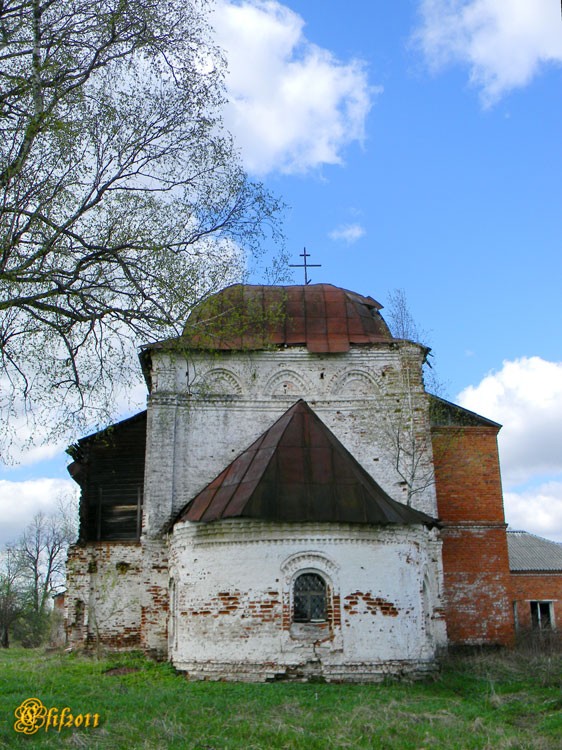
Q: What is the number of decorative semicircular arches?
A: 3